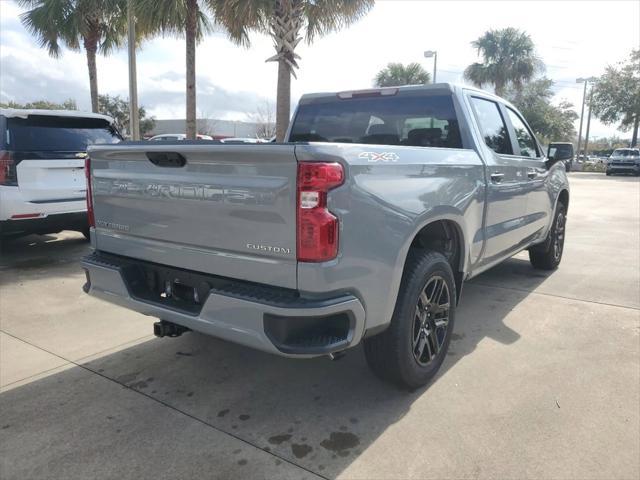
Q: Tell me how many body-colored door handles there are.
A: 2